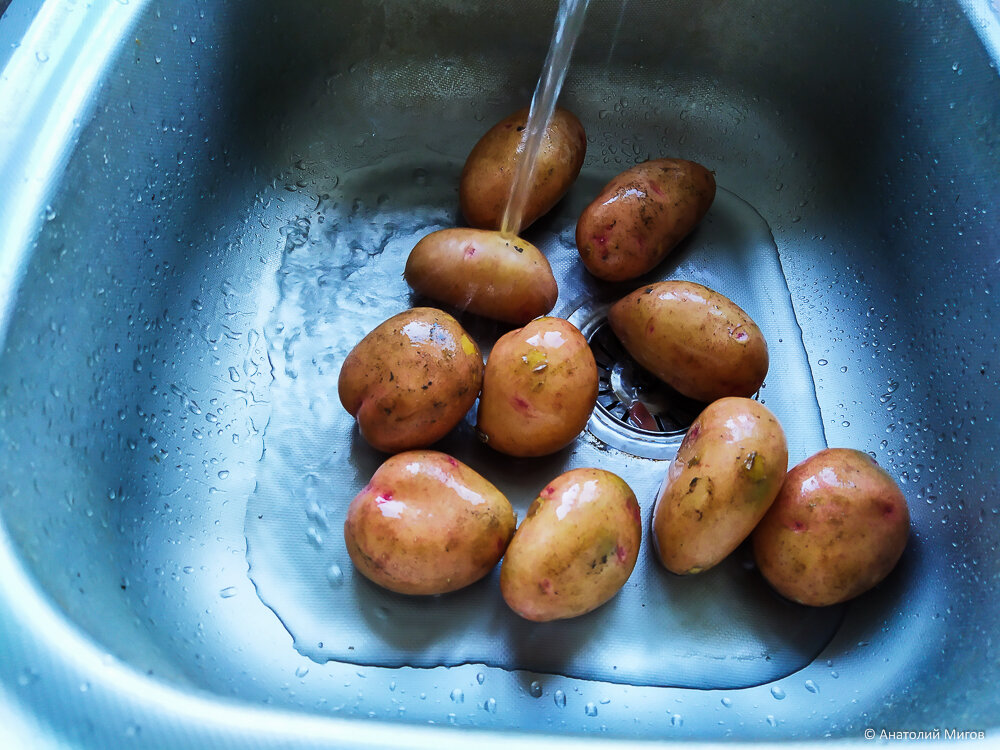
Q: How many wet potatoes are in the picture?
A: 10